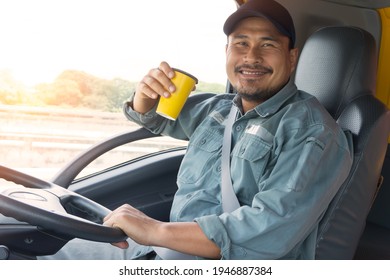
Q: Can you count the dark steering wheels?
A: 1